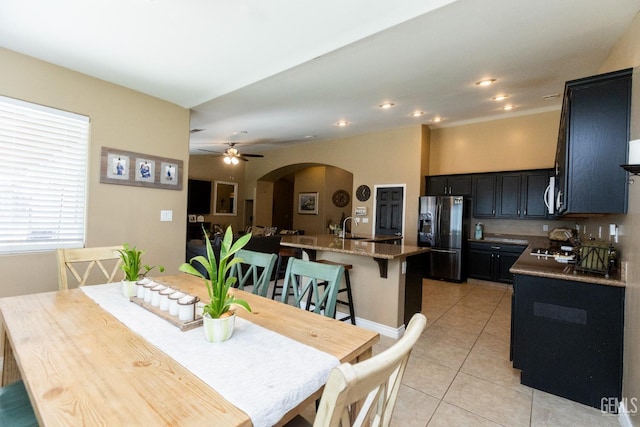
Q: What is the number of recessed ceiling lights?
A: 7